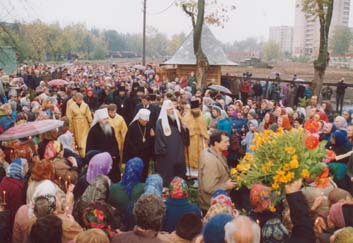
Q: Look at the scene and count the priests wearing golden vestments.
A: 3